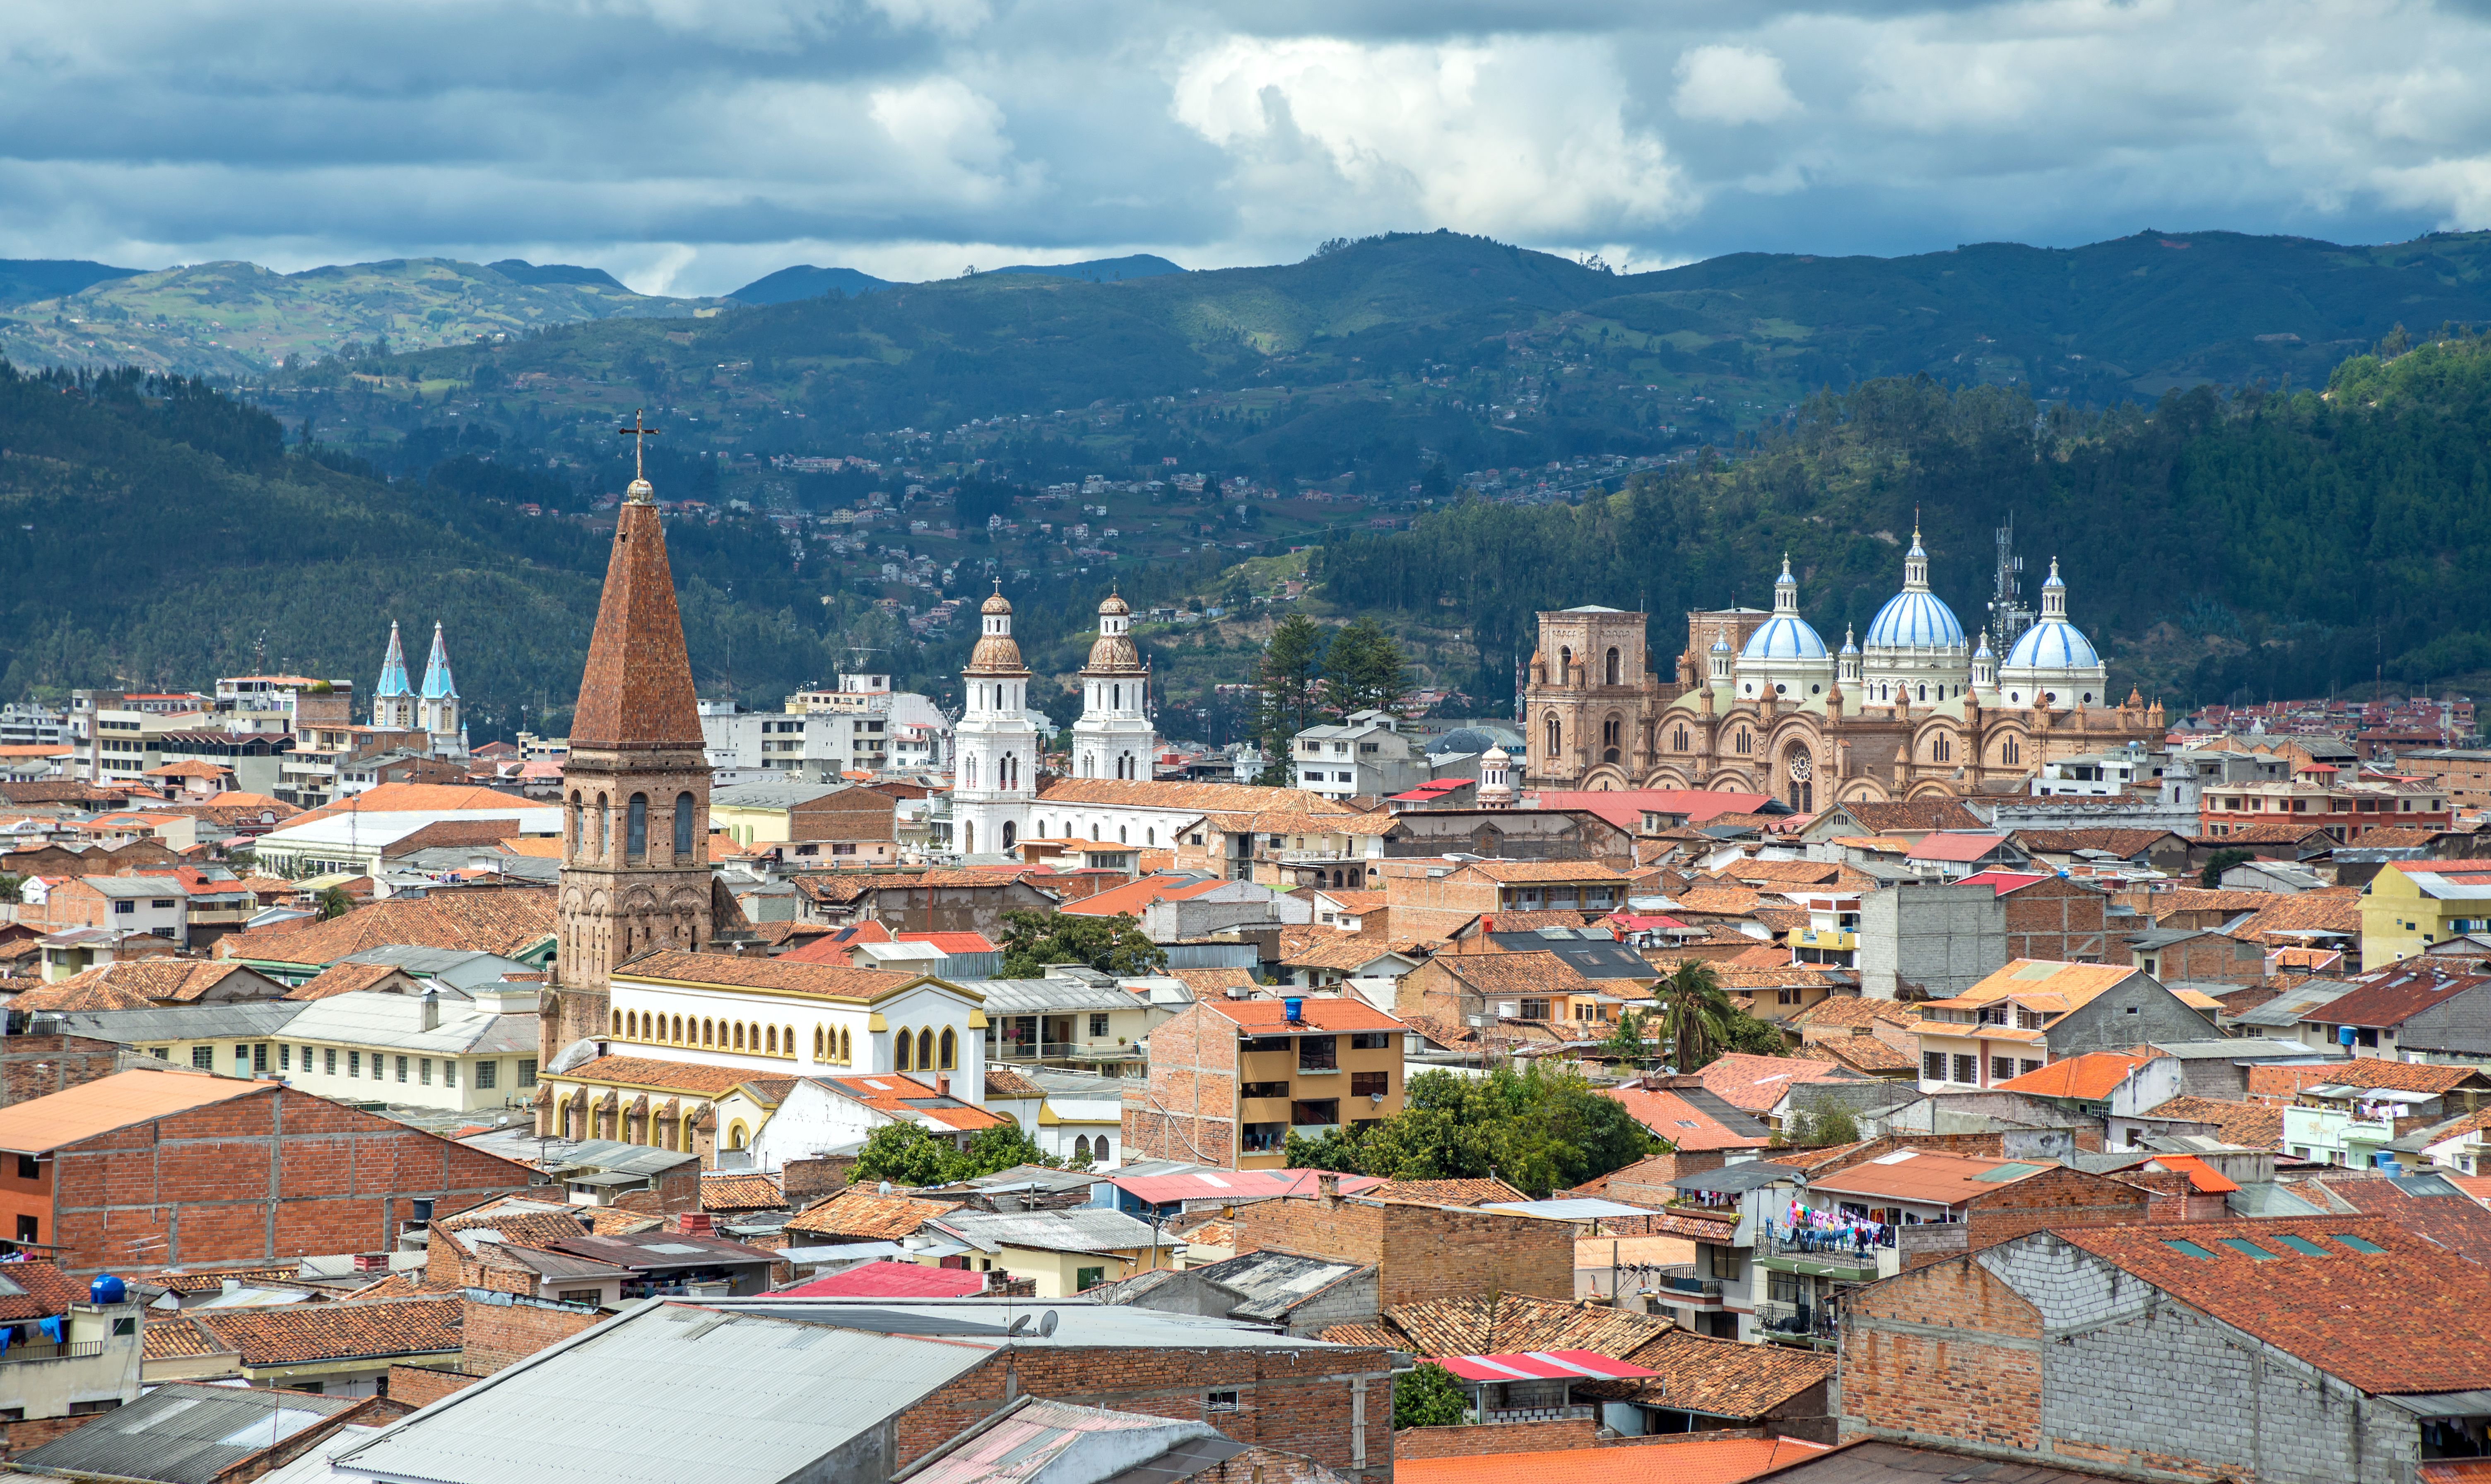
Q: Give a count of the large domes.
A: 3